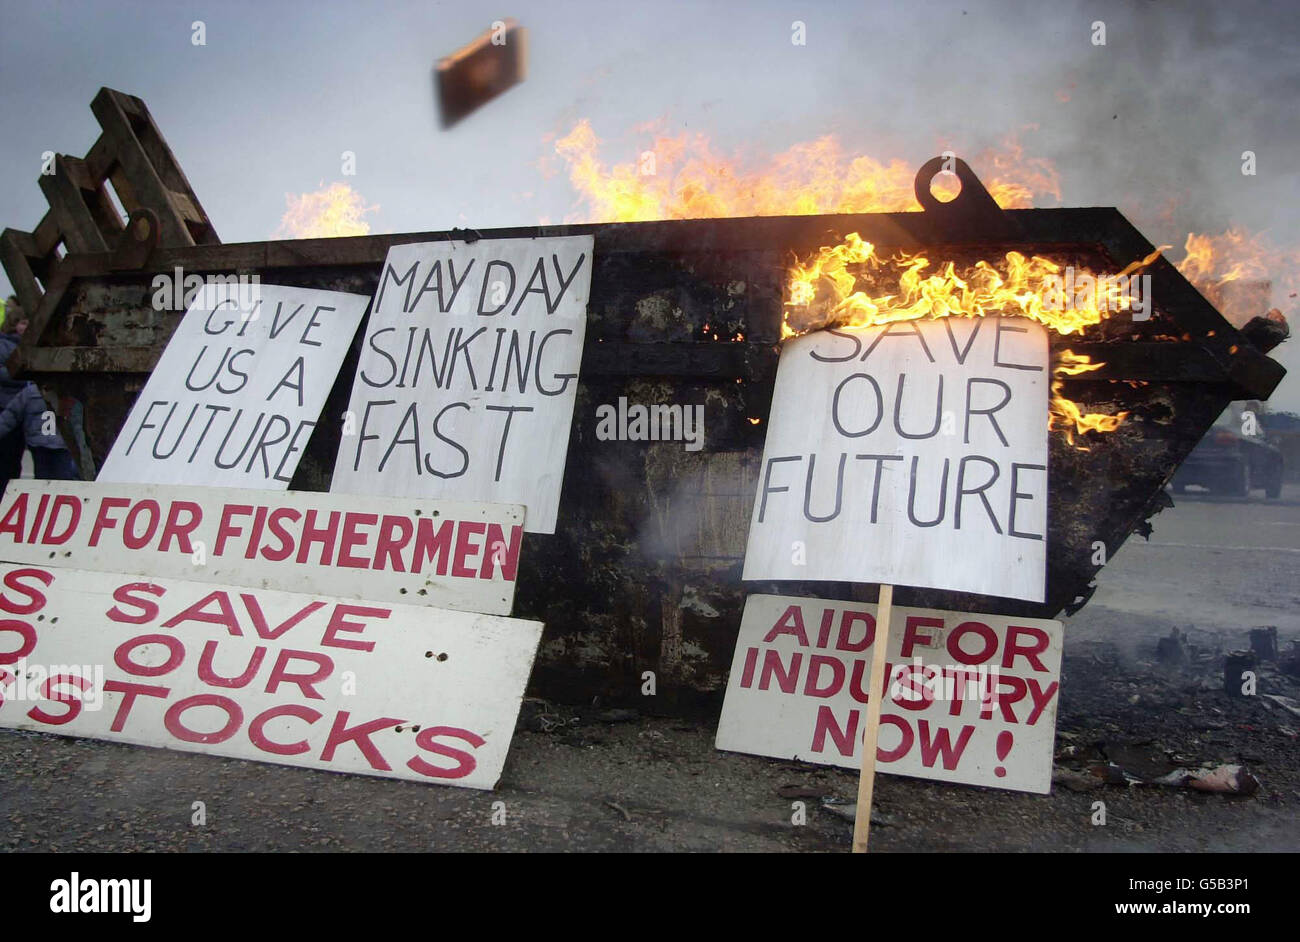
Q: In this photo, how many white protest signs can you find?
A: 6